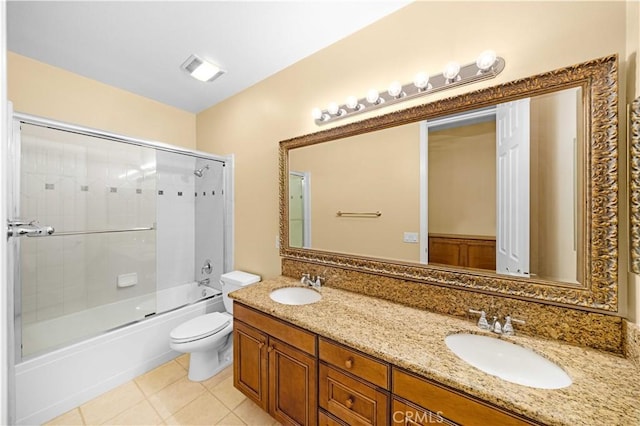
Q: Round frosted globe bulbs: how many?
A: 8